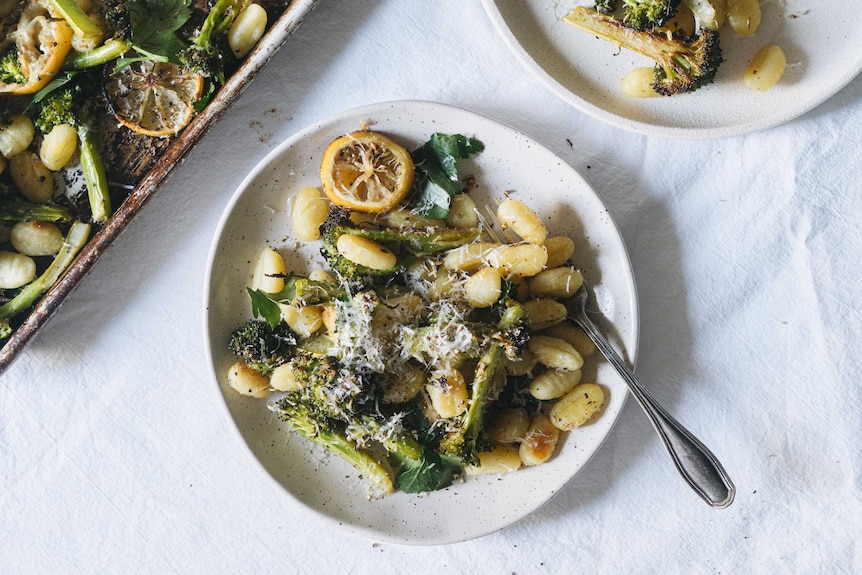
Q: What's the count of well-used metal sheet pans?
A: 1